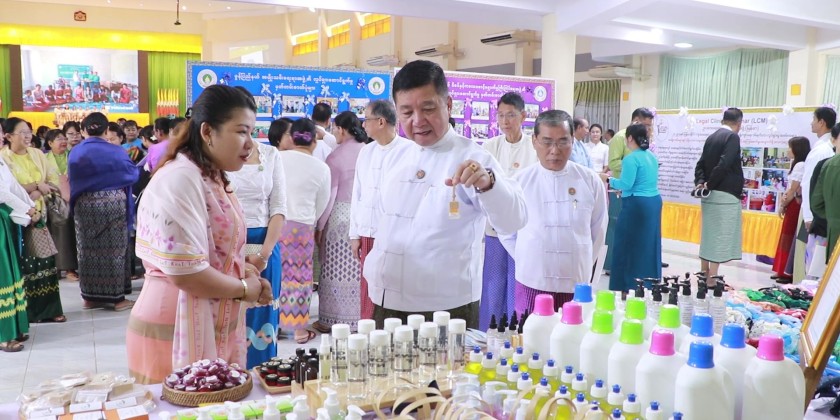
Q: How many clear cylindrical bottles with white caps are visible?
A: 10